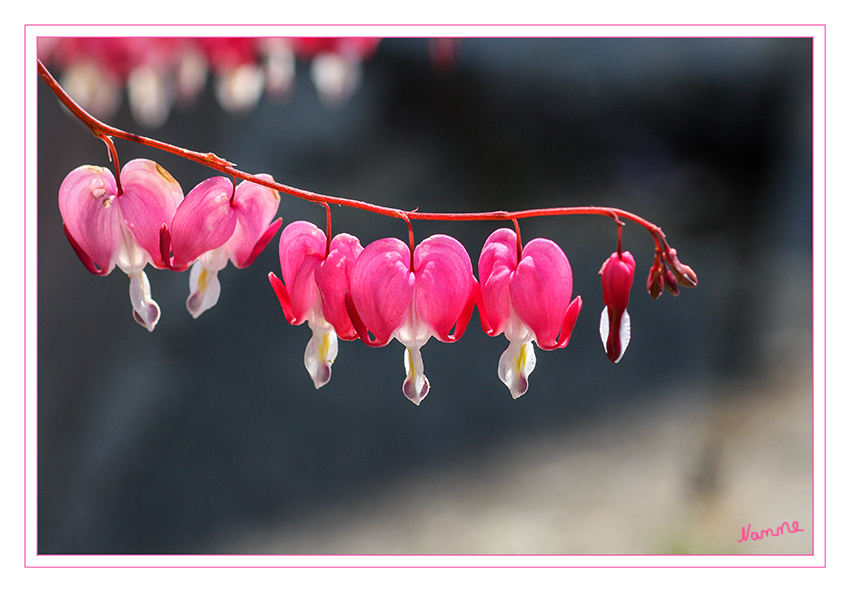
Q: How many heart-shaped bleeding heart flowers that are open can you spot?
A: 5